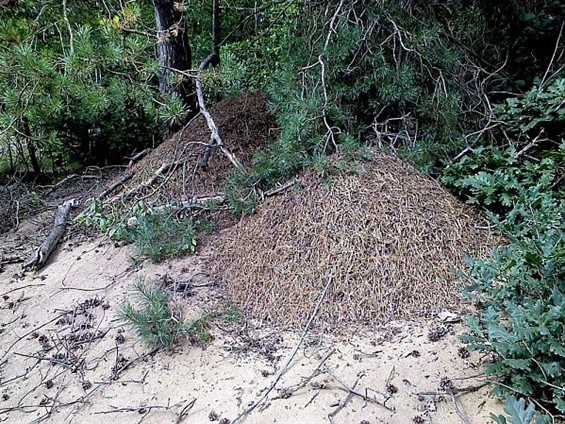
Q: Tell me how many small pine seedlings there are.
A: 2